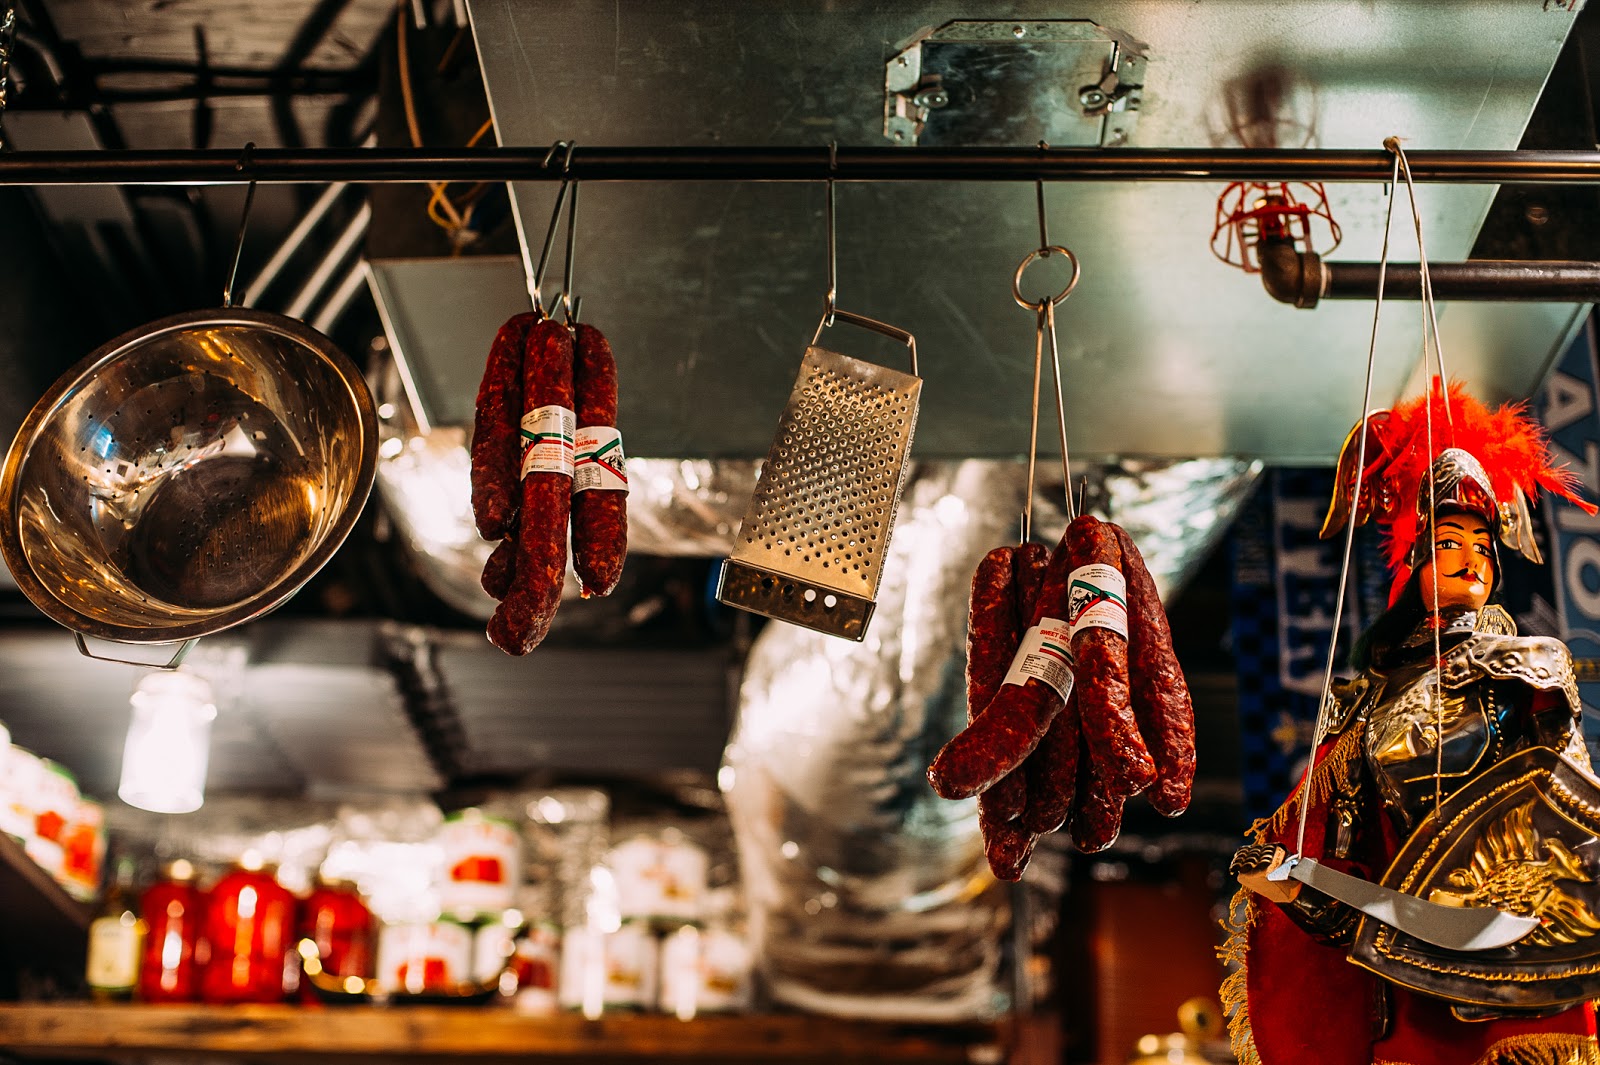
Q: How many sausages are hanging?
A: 11